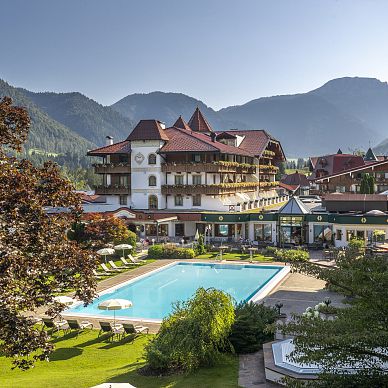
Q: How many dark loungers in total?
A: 4